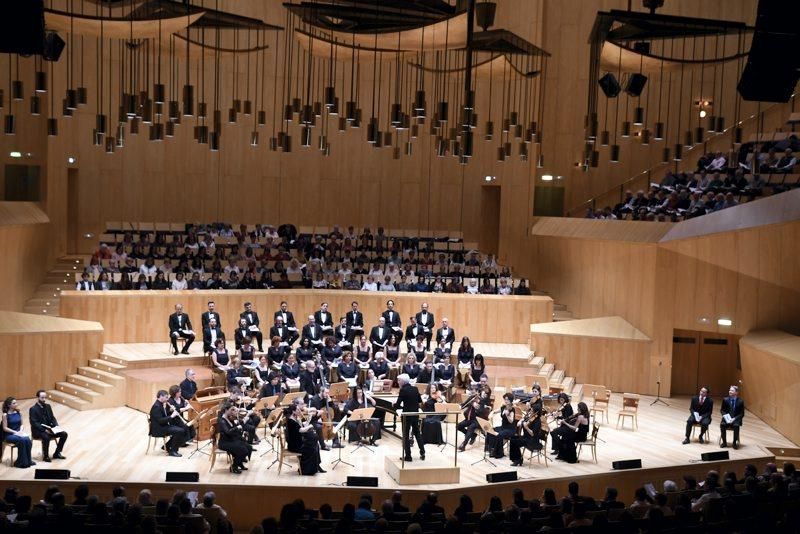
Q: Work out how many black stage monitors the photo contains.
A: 6